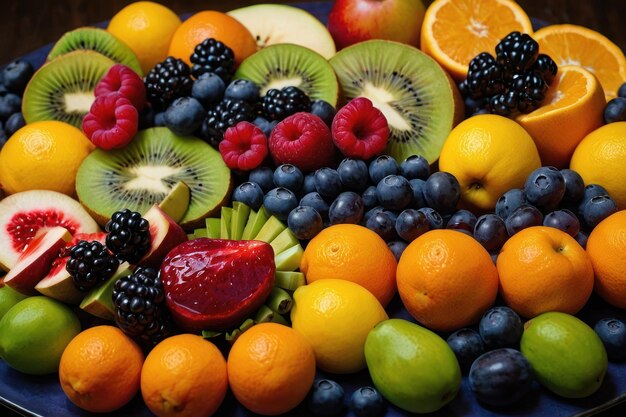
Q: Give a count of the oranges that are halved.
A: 3